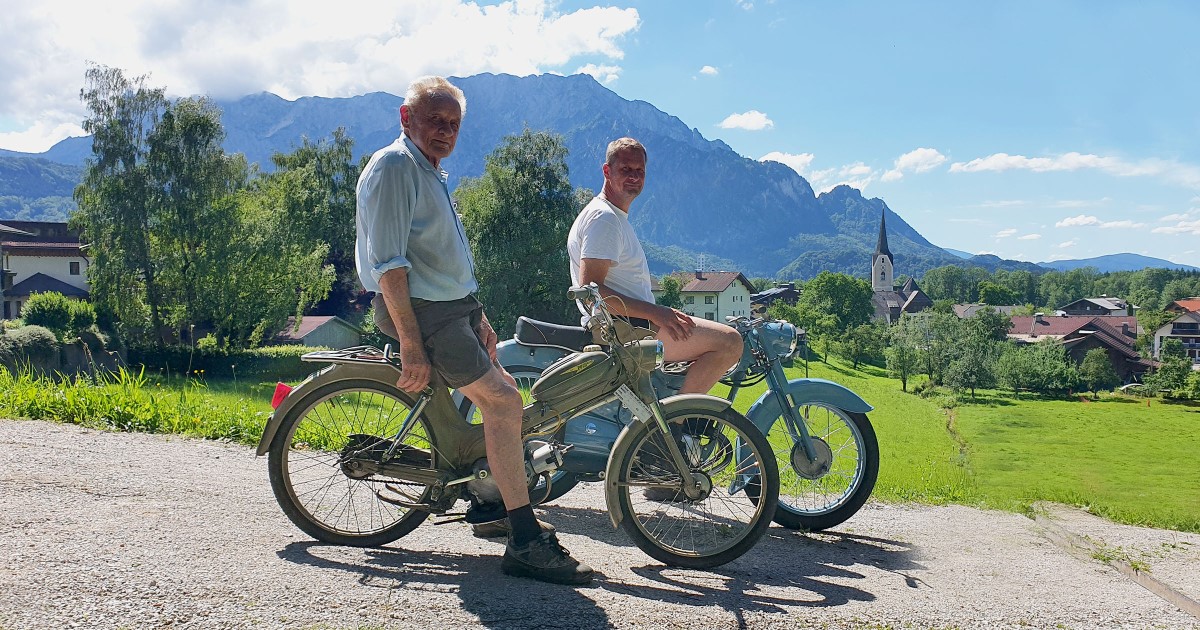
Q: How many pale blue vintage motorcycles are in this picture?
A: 1